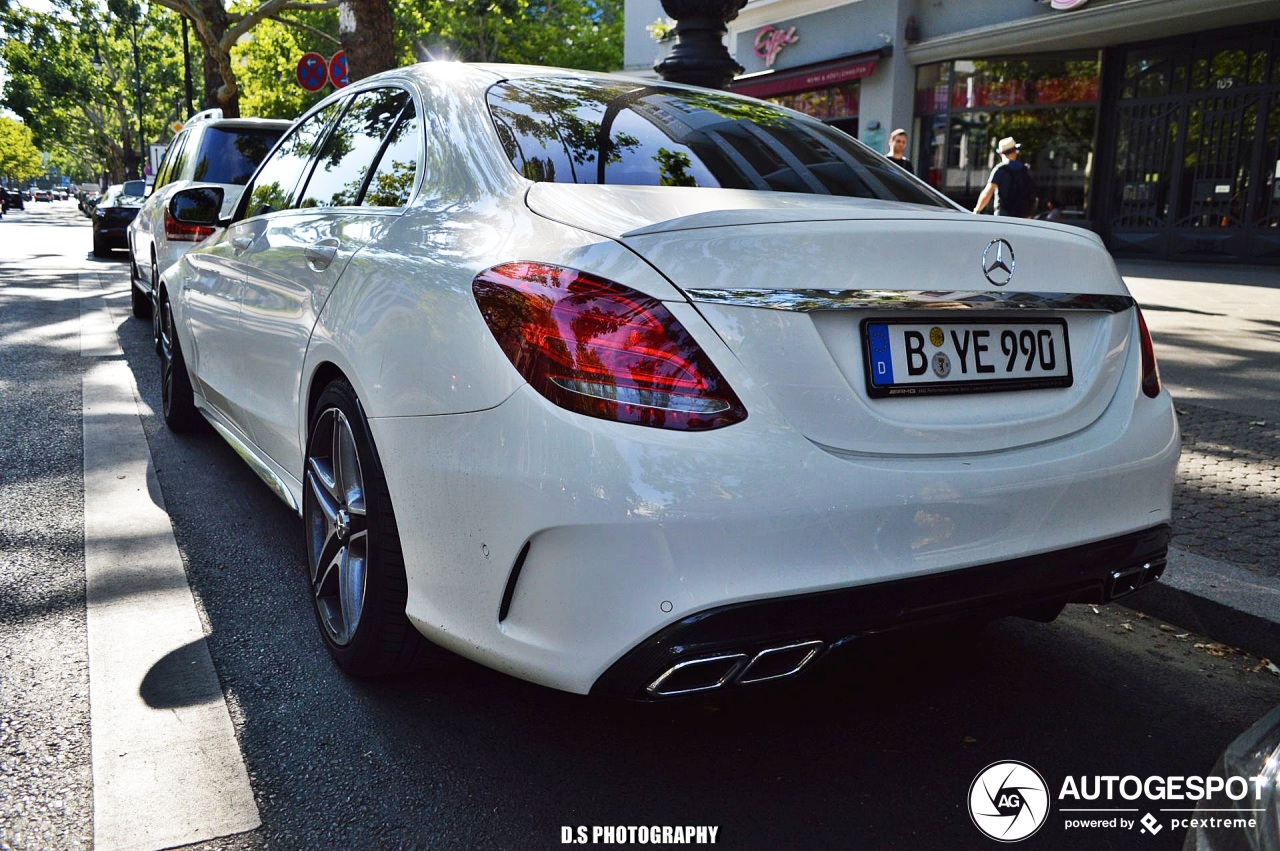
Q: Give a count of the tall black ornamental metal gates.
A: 1